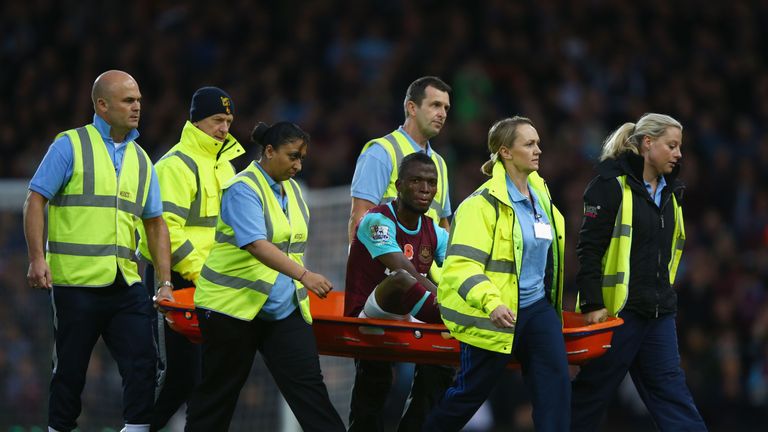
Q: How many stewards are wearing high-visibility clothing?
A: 6